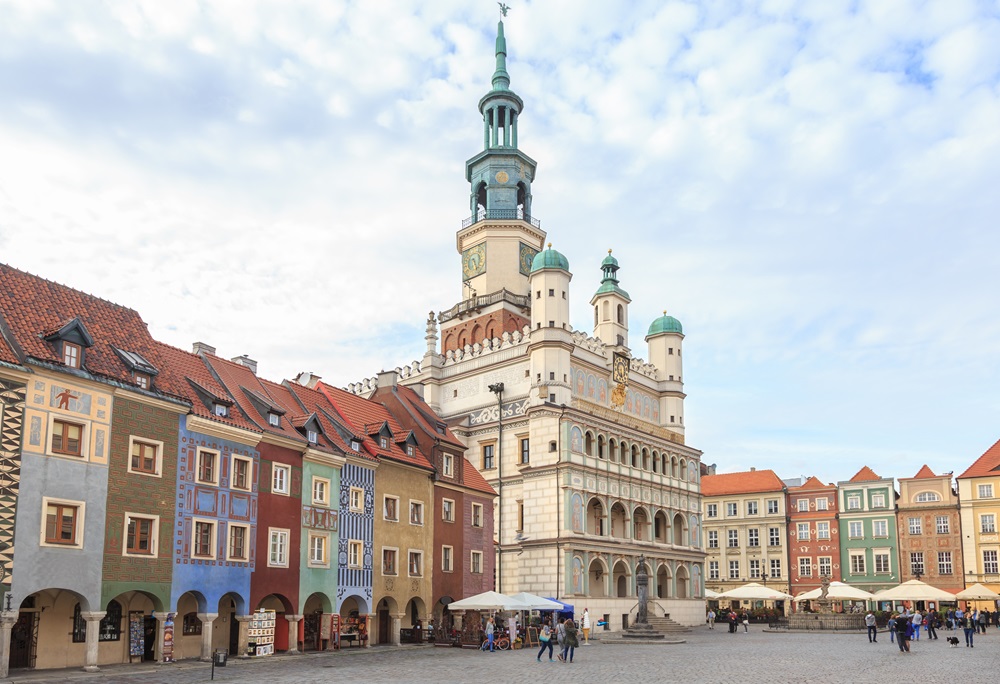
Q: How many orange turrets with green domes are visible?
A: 0